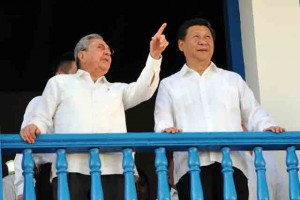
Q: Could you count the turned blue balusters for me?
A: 9